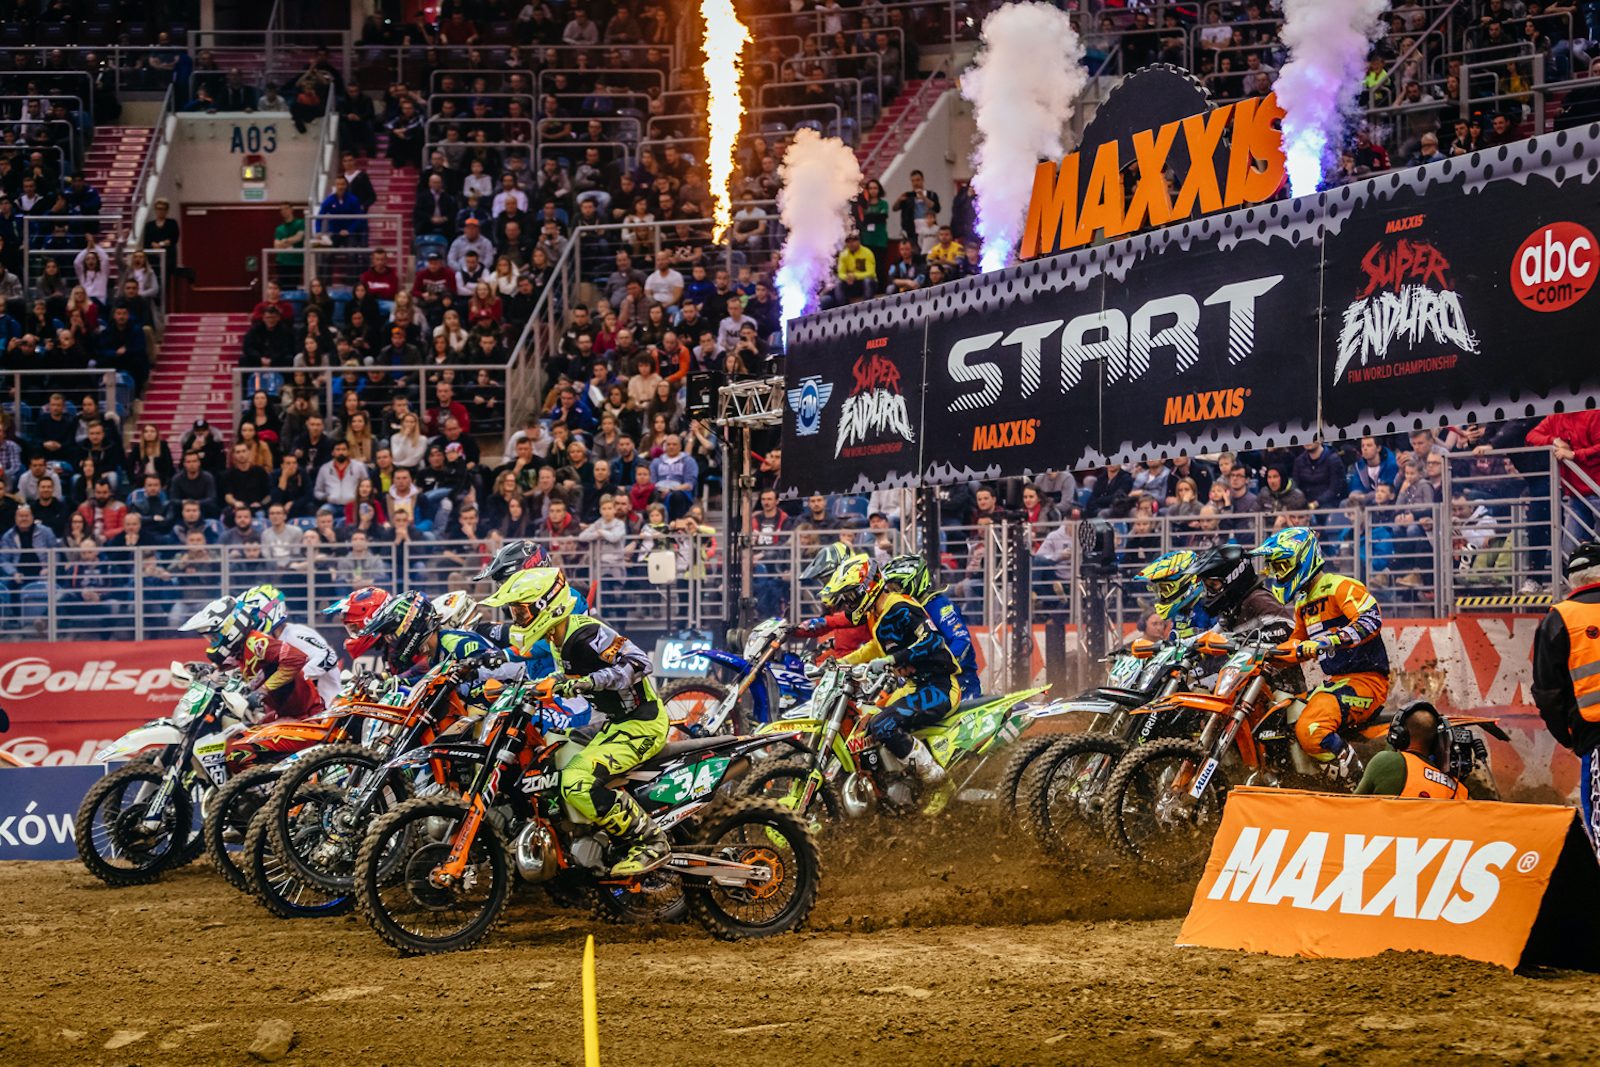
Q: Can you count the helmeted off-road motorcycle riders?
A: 13